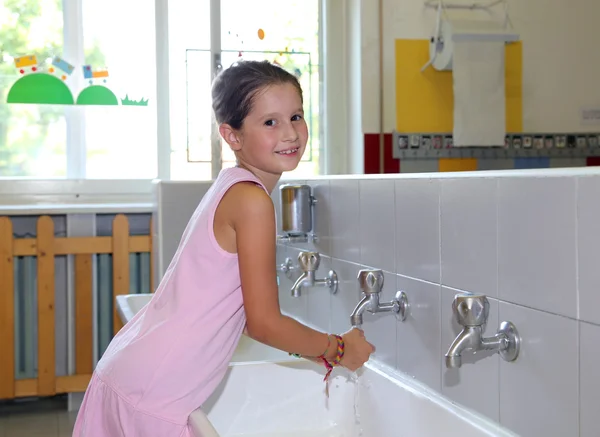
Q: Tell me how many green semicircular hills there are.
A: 2